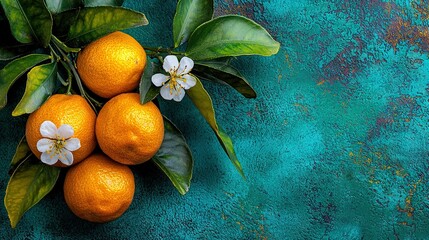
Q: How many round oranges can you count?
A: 4